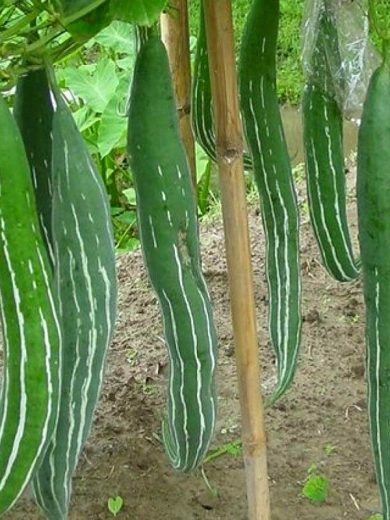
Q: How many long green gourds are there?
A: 8